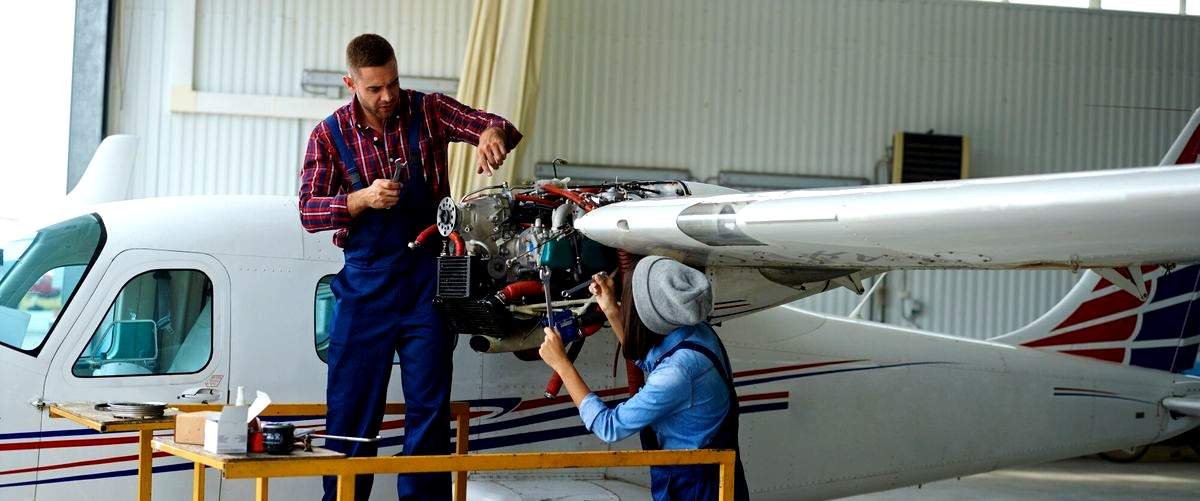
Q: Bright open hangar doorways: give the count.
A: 1